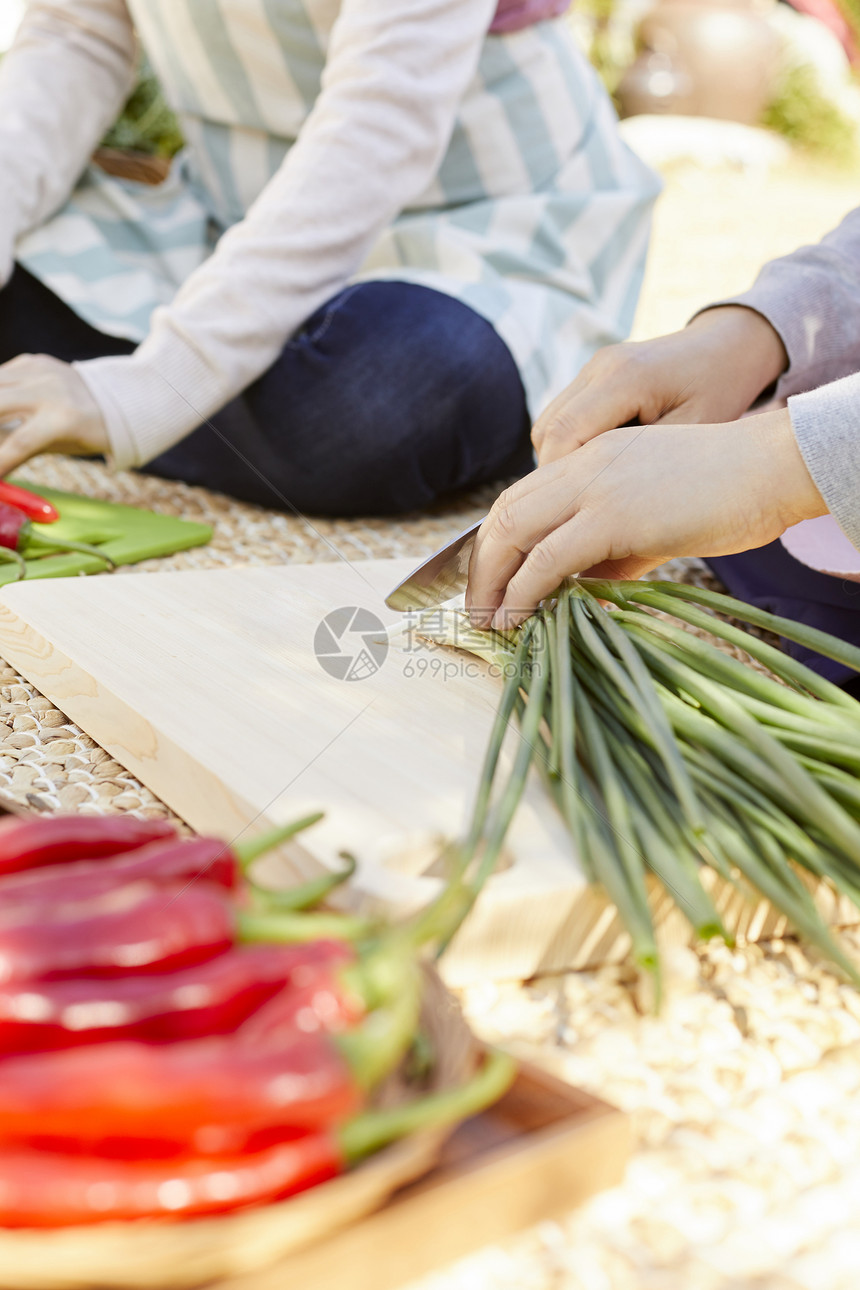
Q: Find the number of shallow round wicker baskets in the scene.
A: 1